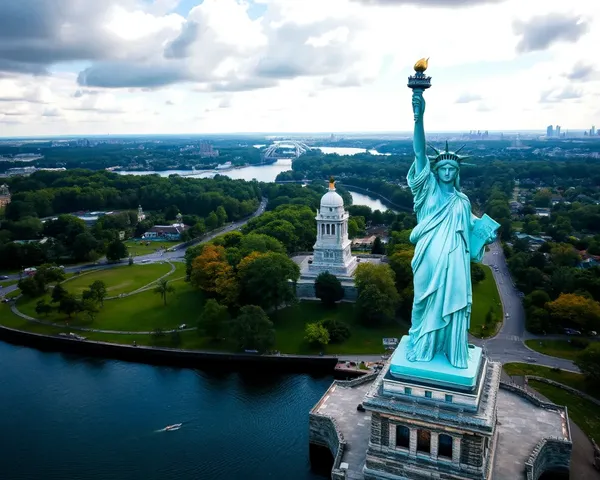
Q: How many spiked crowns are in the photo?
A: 1